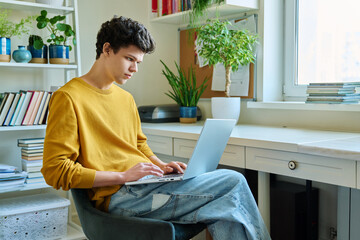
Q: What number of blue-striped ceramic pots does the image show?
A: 4